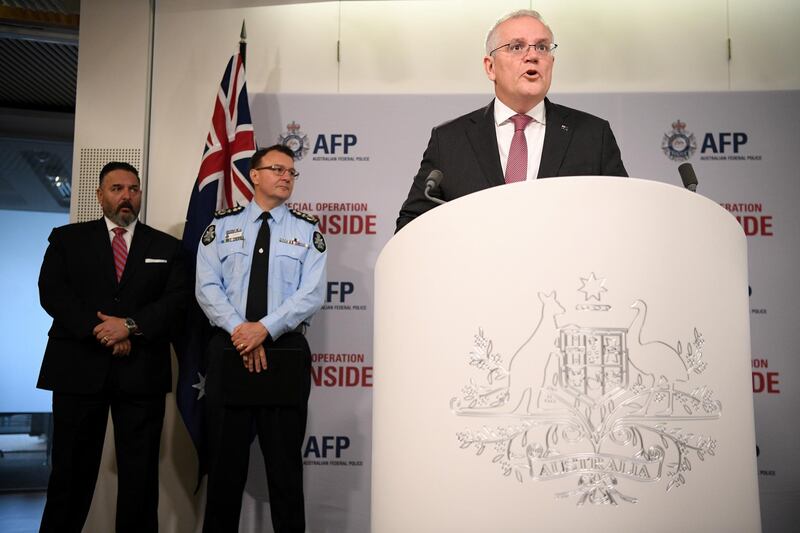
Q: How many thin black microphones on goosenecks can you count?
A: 2